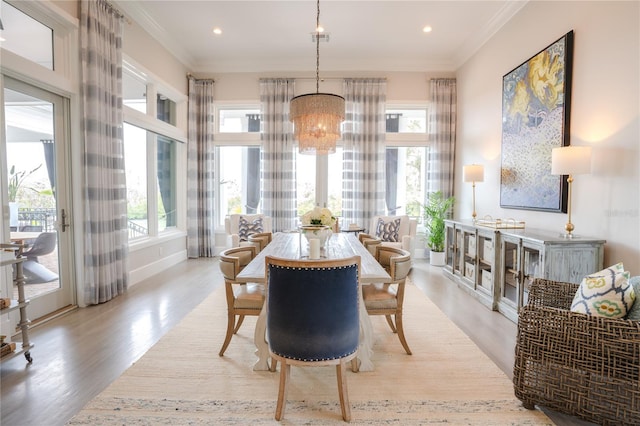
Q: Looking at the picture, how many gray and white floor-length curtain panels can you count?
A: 5